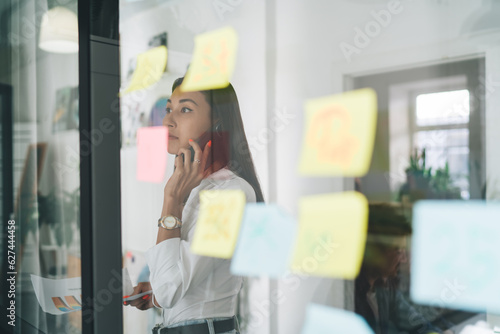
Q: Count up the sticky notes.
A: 9